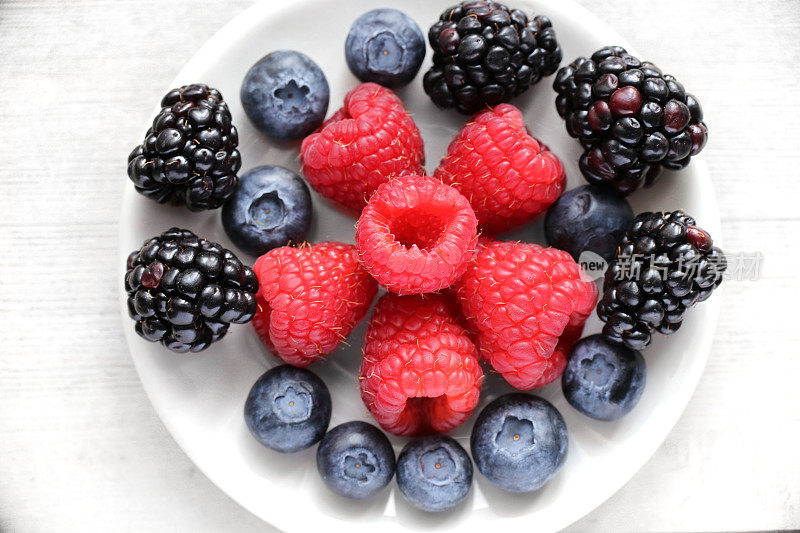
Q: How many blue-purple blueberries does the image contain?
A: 9